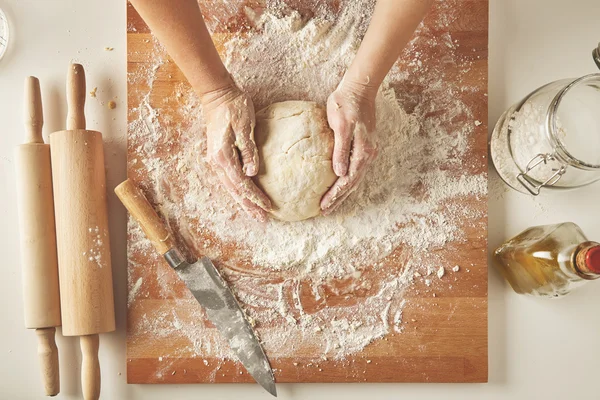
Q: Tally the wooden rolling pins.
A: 2